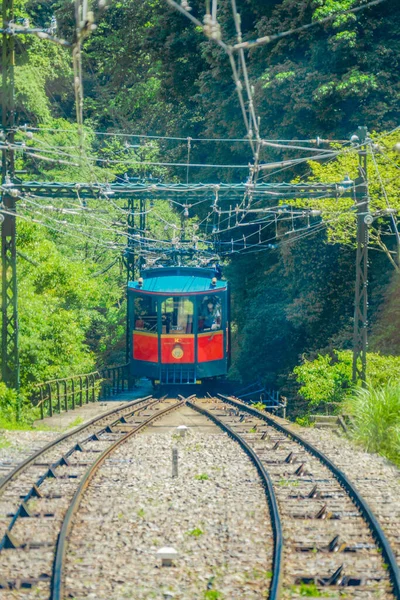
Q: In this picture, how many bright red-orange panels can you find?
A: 3